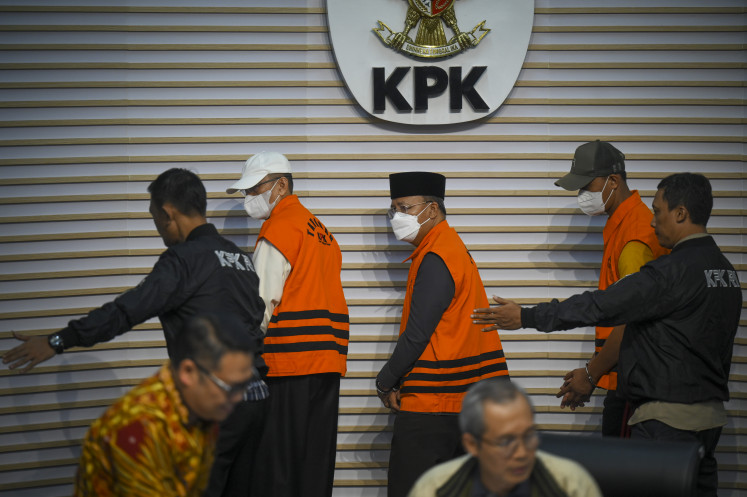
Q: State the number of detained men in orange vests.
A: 3